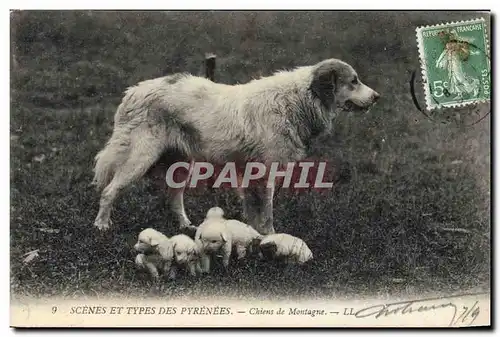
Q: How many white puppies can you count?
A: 5